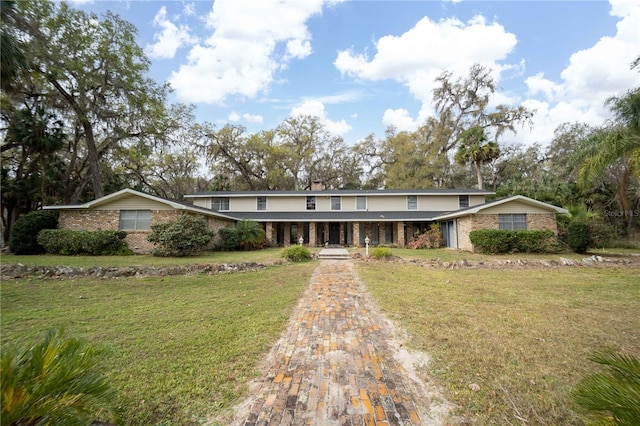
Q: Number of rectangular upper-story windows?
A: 7